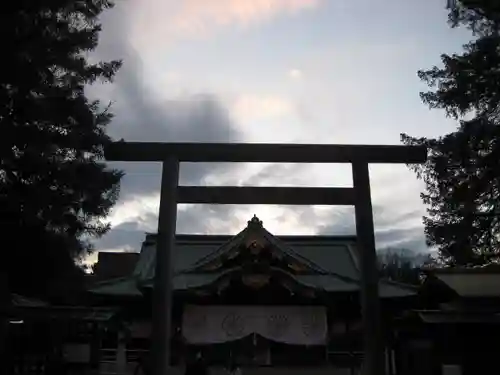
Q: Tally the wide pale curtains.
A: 1